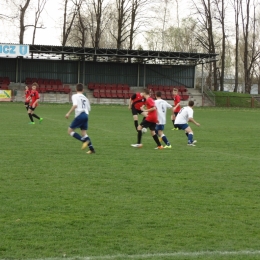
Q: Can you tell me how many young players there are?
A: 8